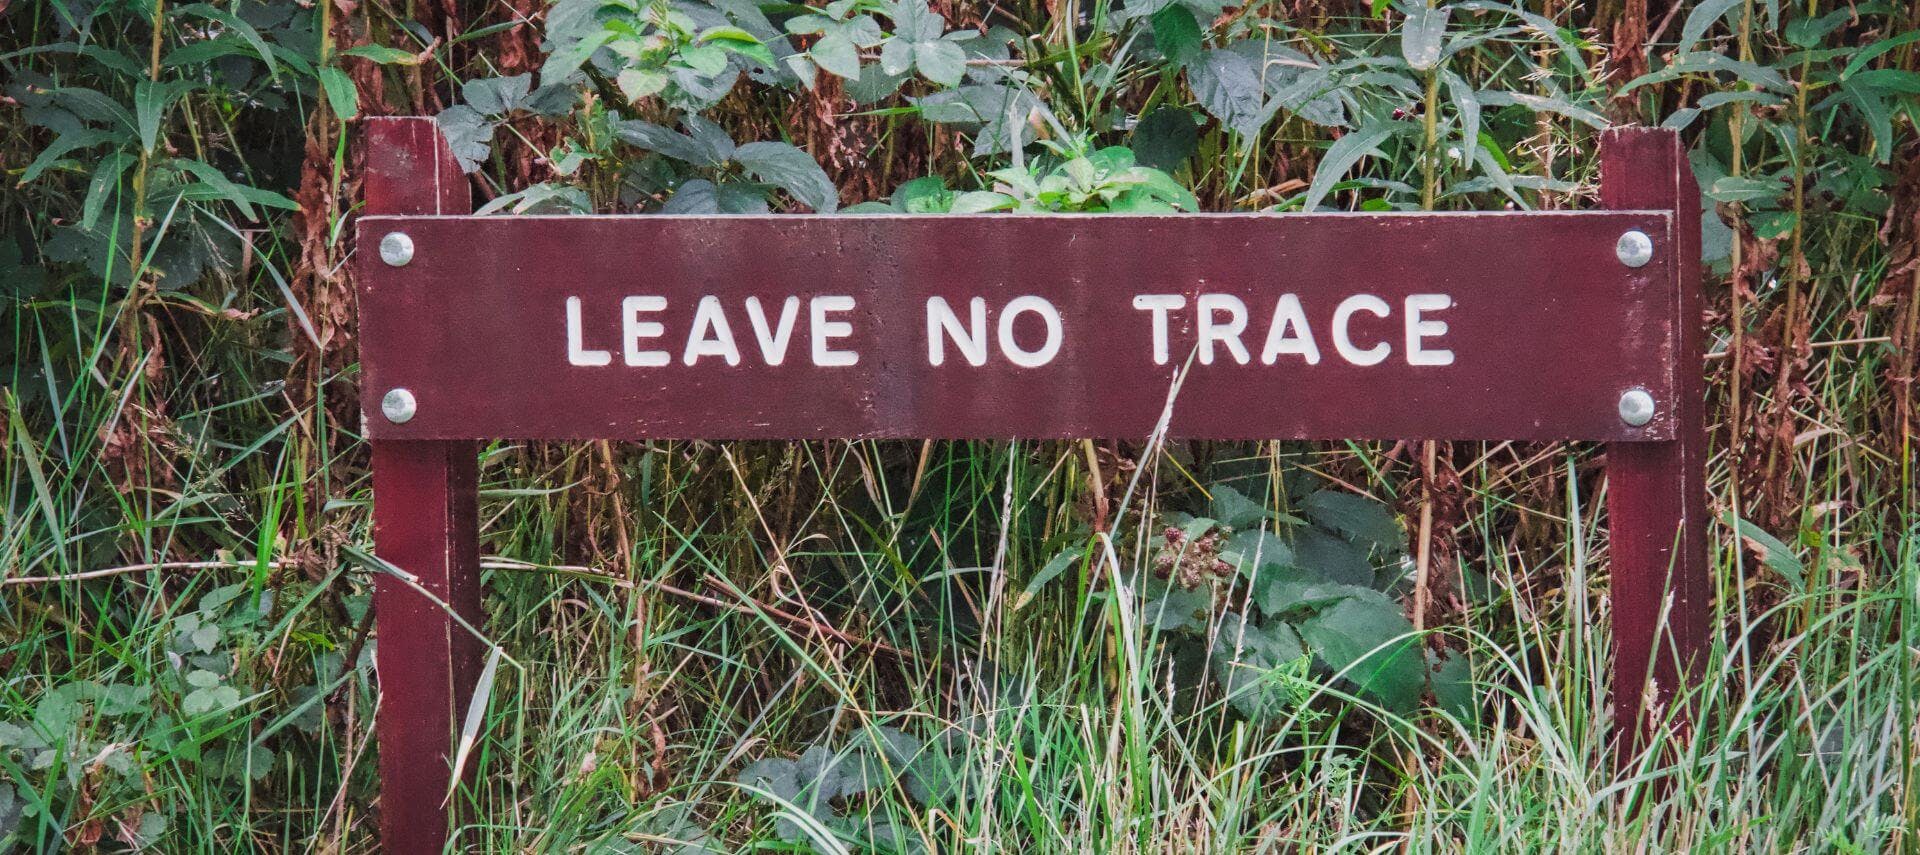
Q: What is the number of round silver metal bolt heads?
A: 4